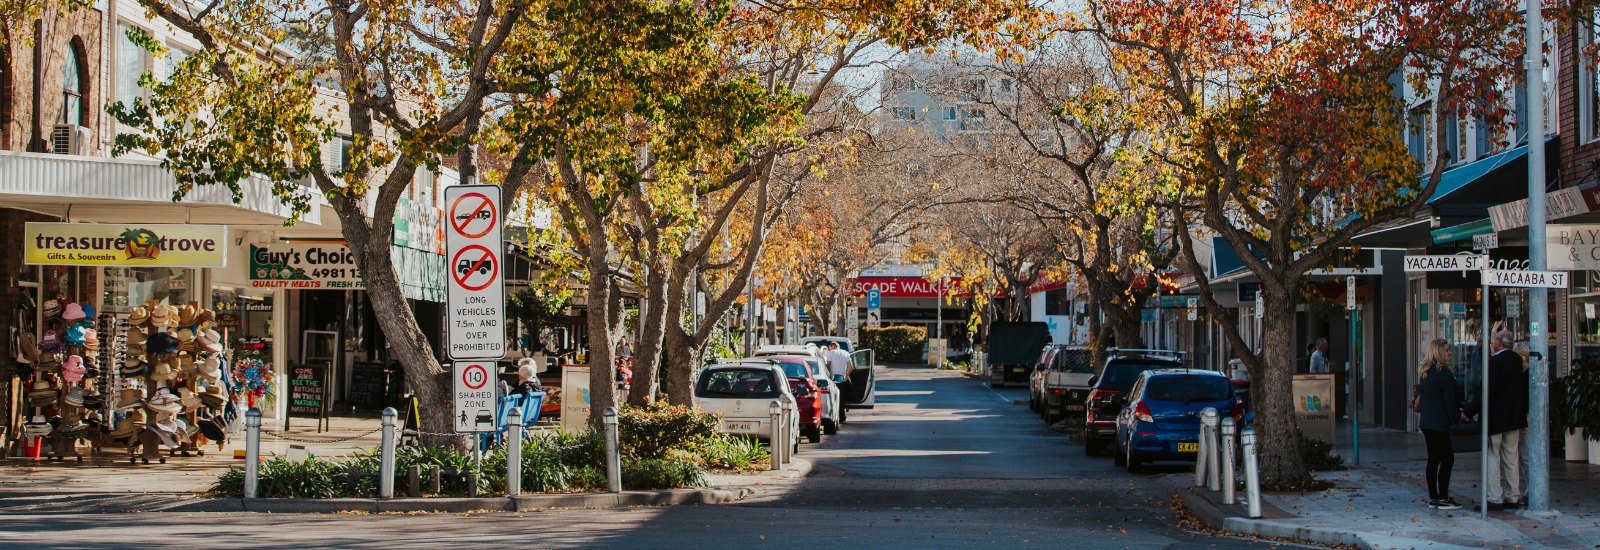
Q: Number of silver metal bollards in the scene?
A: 10